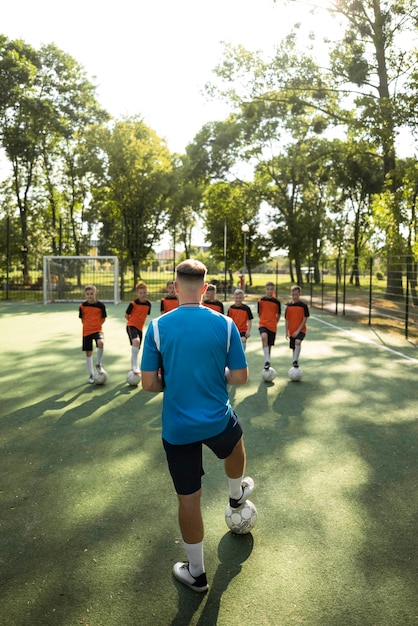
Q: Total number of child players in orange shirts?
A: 7